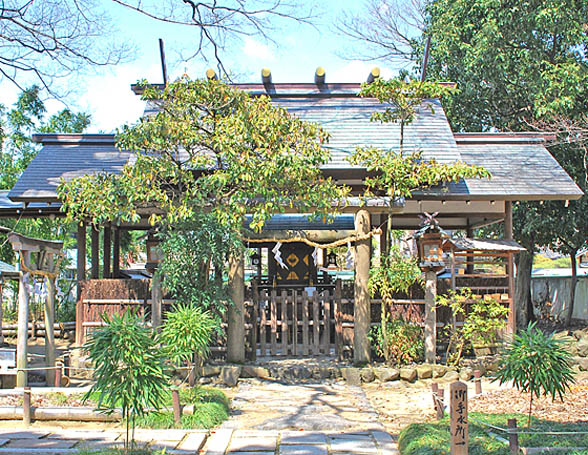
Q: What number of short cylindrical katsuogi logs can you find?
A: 4